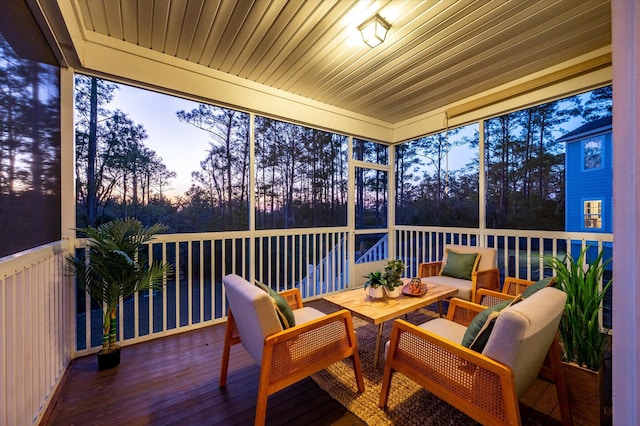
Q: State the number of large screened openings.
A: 5